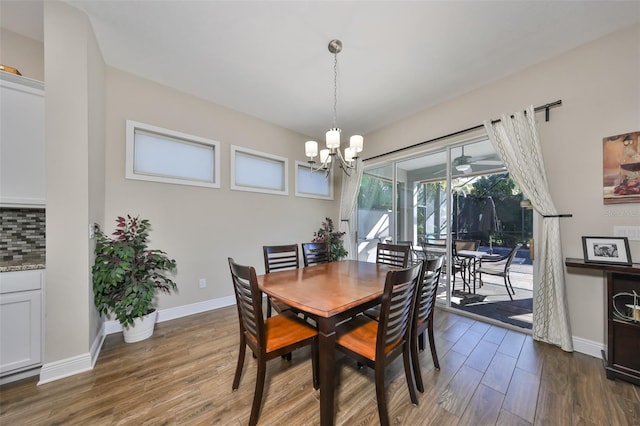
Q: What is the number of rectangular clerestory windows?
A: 3